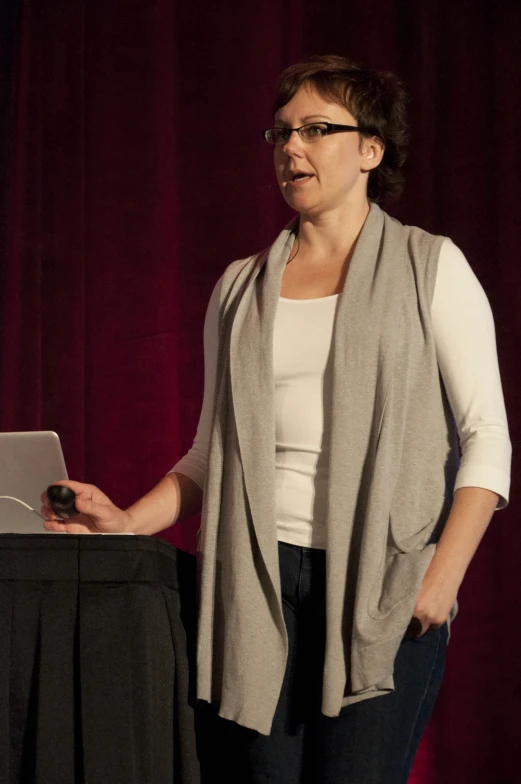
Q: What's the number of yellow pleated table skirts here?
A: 0